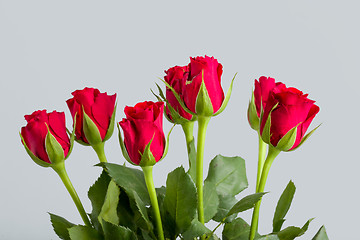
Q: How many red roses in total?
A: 7